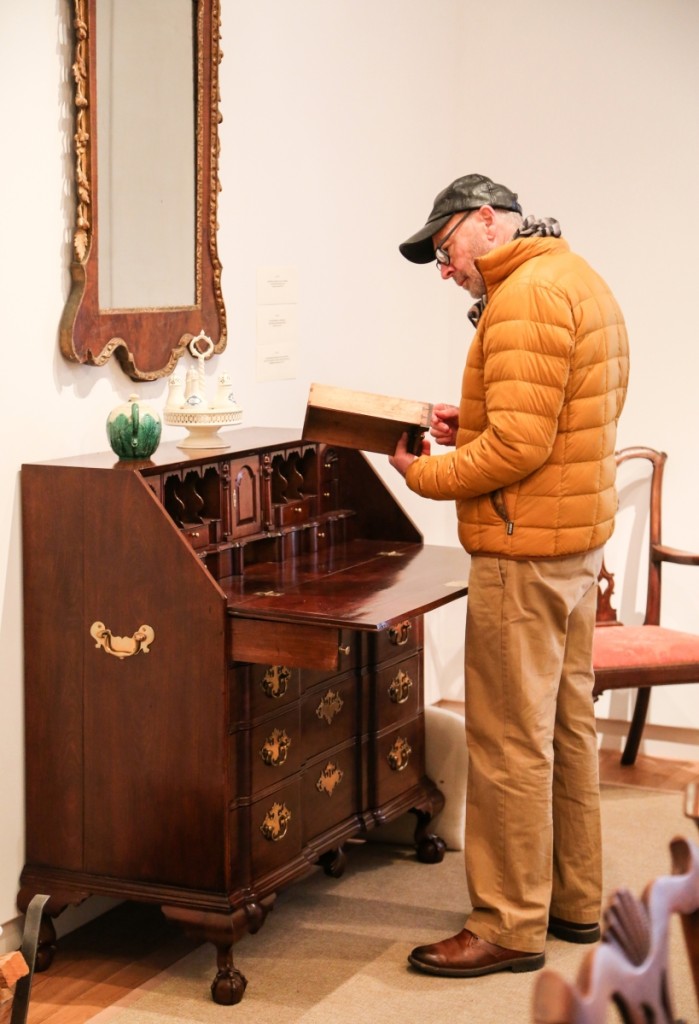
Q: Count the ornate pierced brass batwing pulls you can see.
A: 6